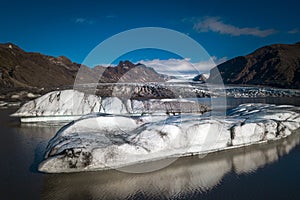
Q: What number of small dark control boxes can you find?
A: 0